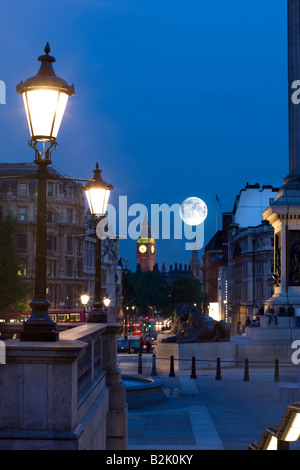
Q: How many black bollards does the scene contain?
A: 7